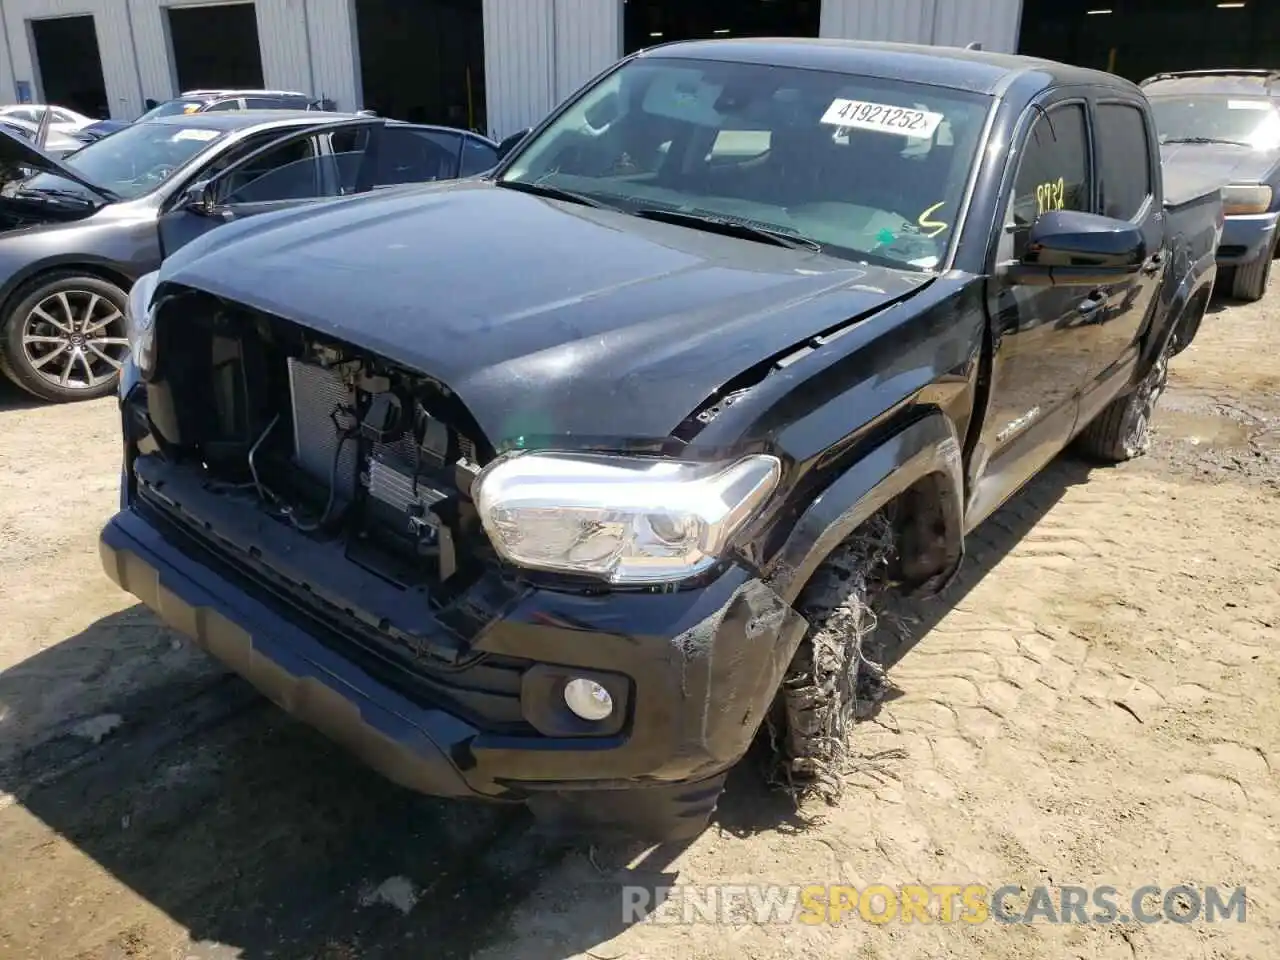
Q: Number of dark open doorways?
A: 5